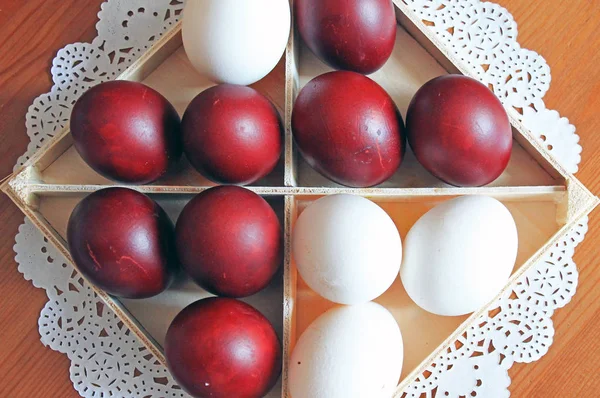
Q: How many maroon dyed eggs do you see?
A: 8